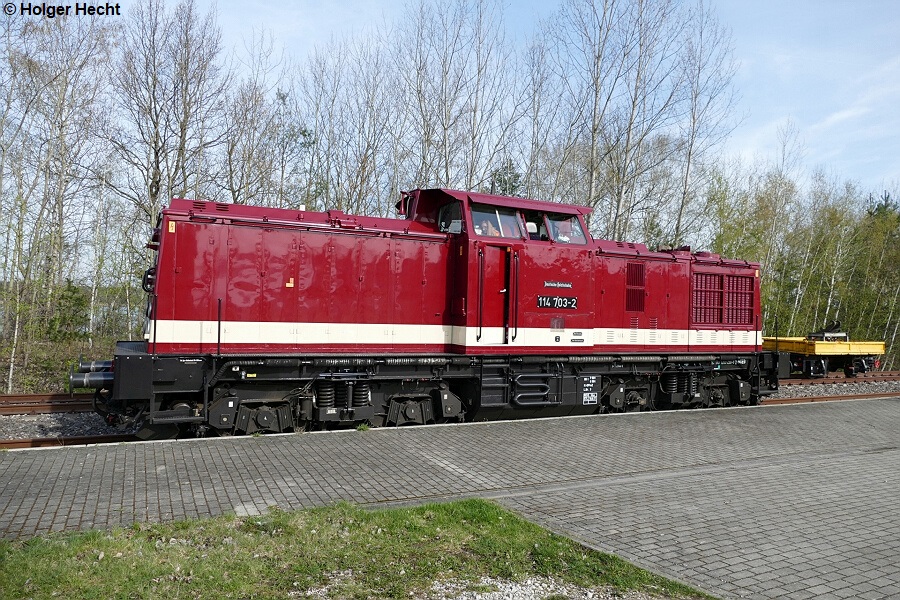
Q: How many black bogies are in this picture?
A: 2